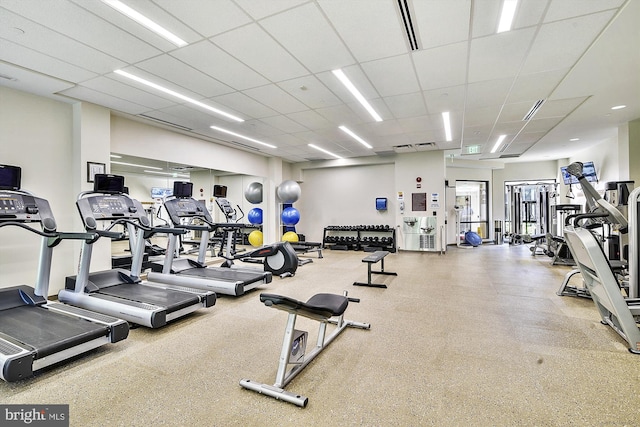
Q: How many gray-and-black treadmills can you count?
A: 3